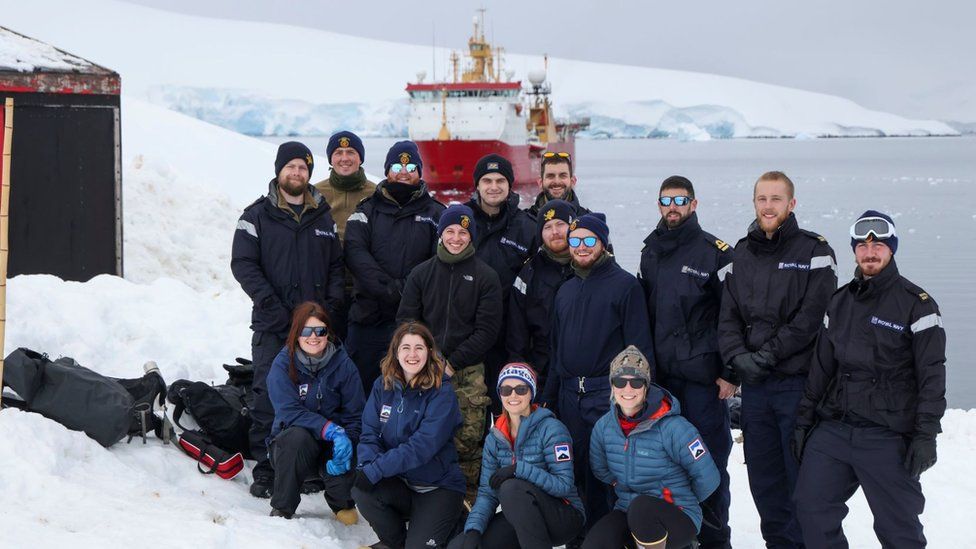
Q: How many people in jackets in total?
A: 15